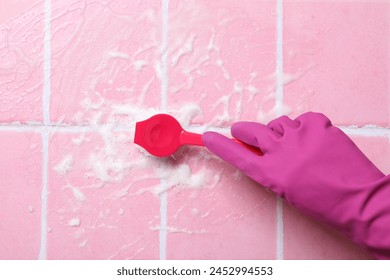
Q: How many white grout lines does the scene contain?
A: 4